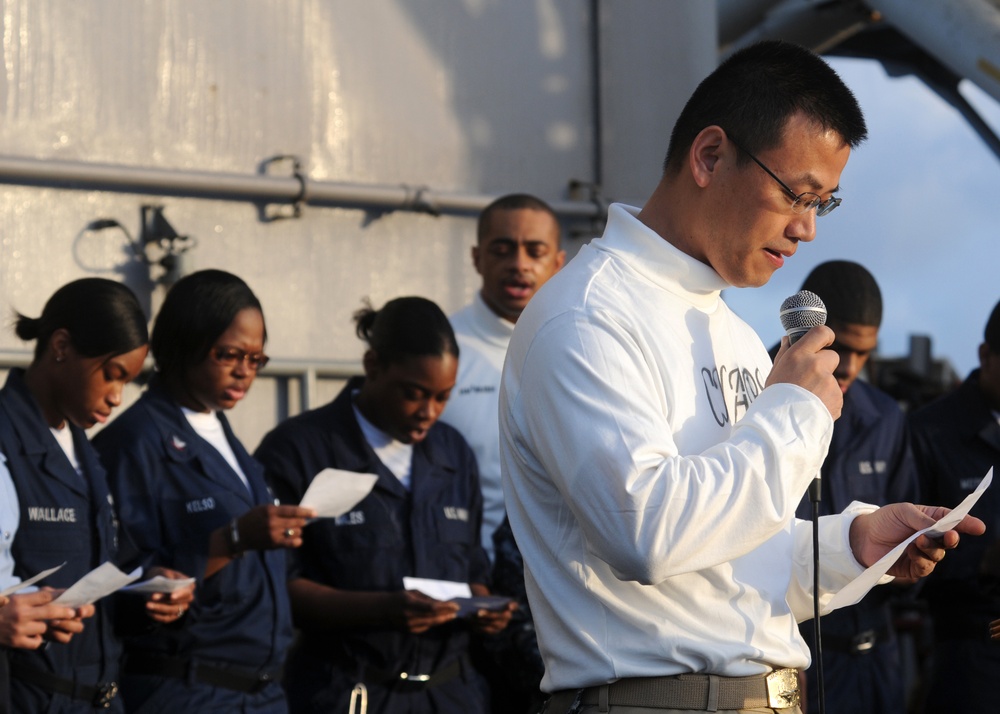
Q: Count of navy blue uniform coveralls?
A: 5